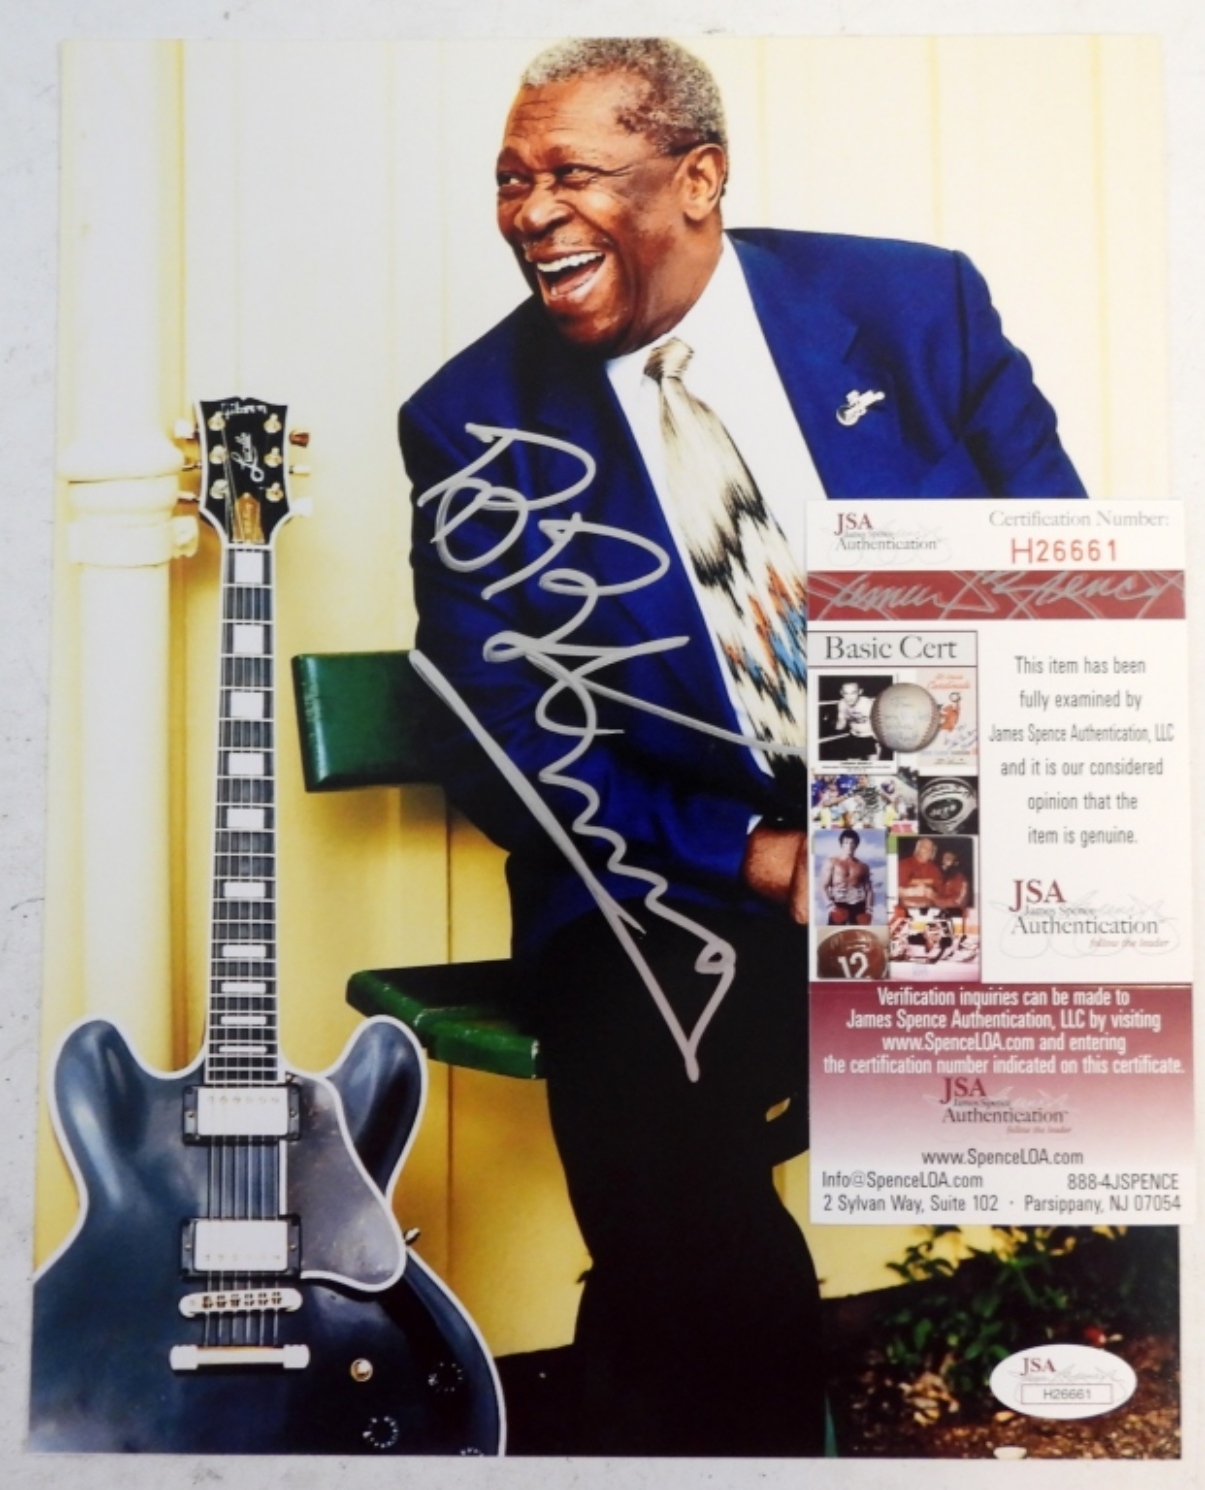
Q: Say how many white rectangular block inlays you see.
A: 10